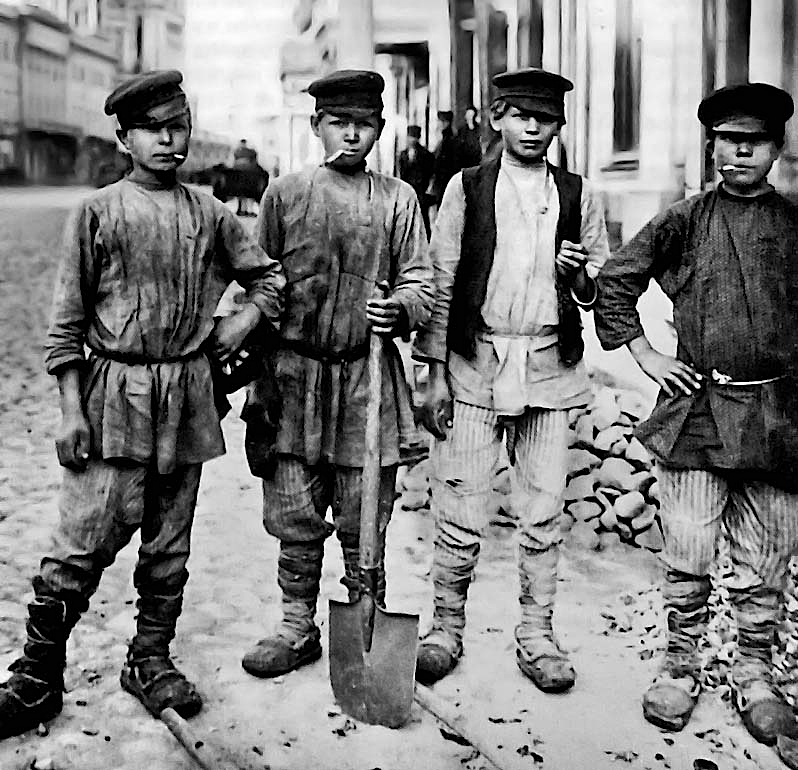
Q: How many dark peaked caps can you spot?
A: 4